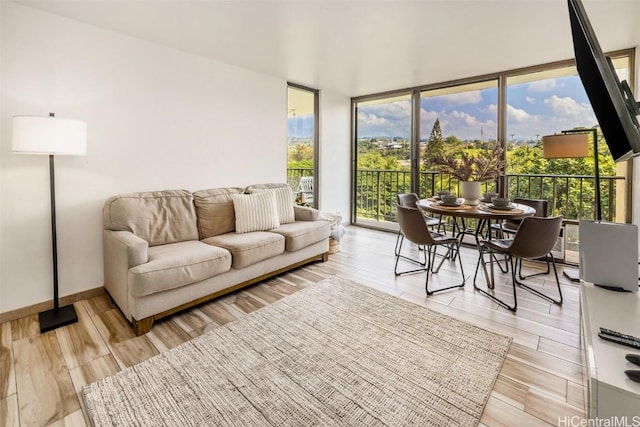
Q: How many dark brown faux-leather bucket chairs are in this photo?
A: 4